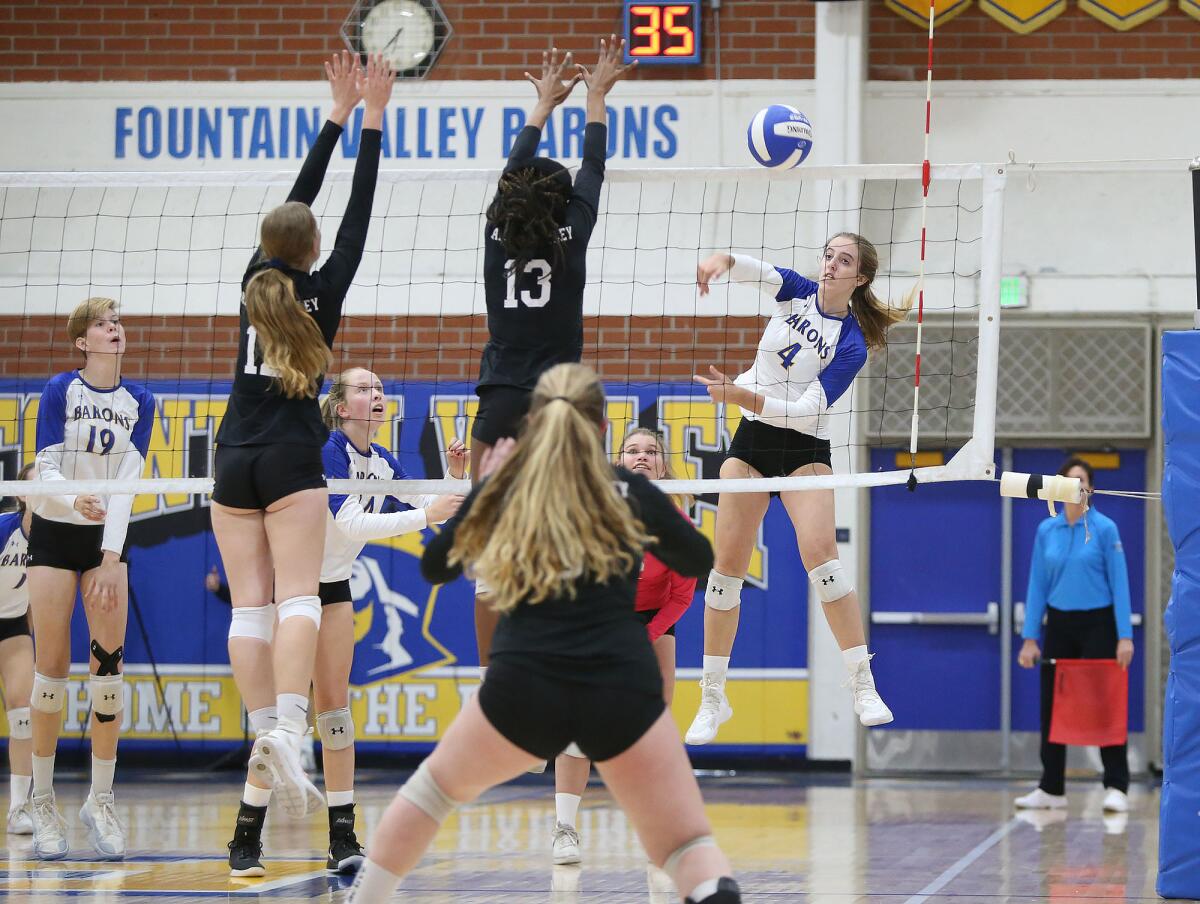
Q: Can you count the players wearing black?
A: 3